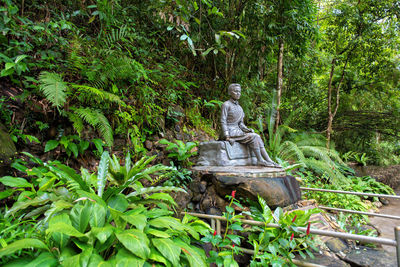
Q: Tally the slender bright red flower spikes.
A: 6